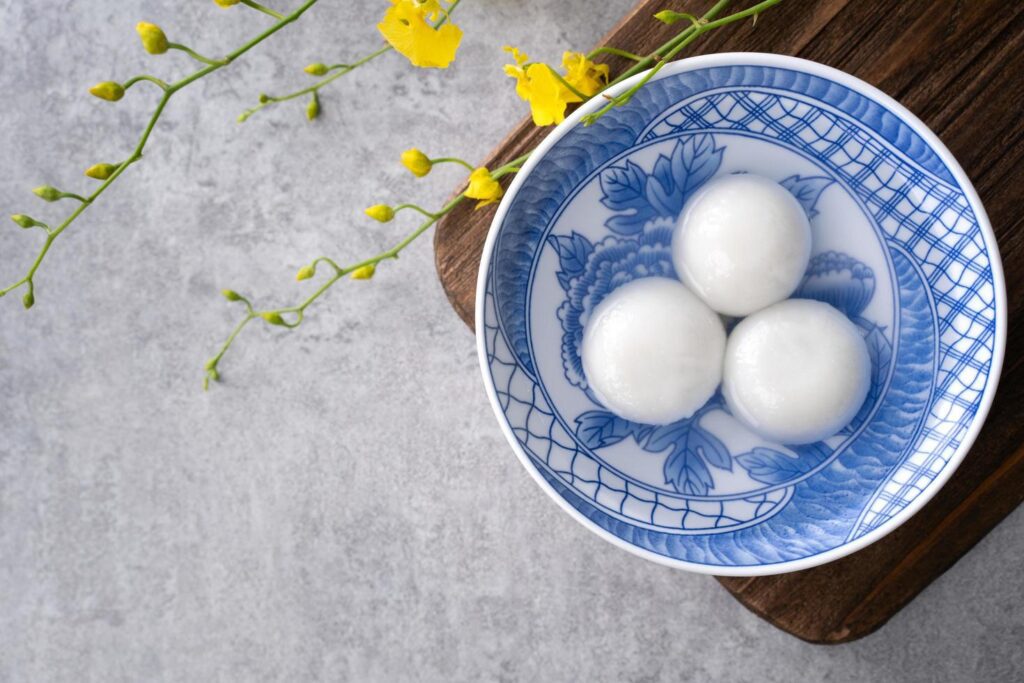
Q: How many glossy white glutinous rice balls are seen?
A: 3